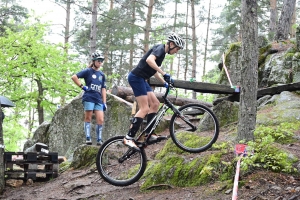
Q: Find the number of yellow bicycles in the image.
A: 0